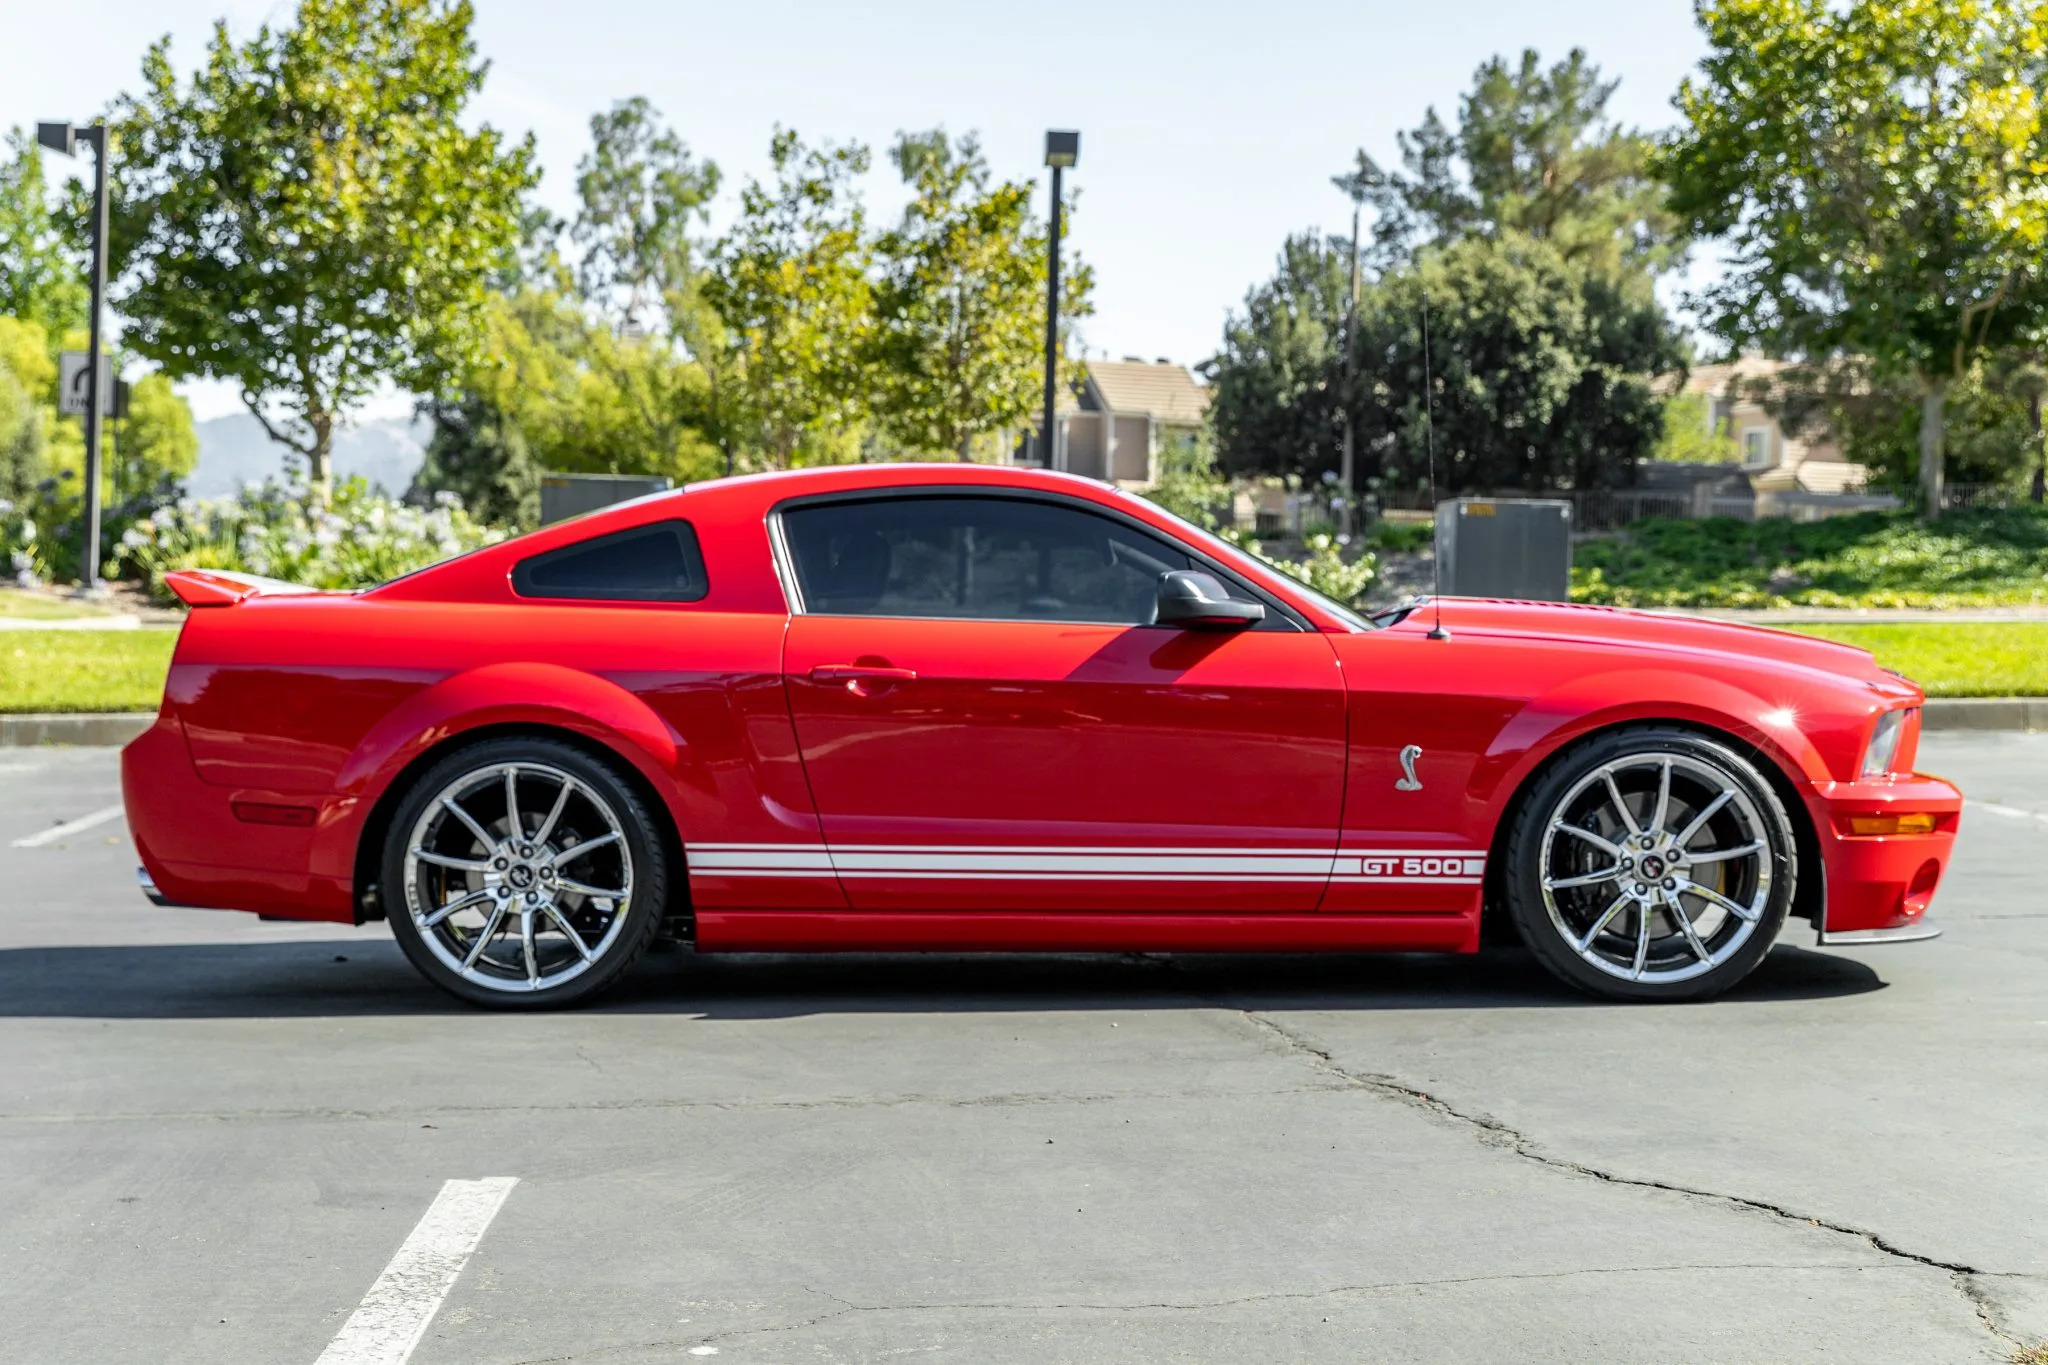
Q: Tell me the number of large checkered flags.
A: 0